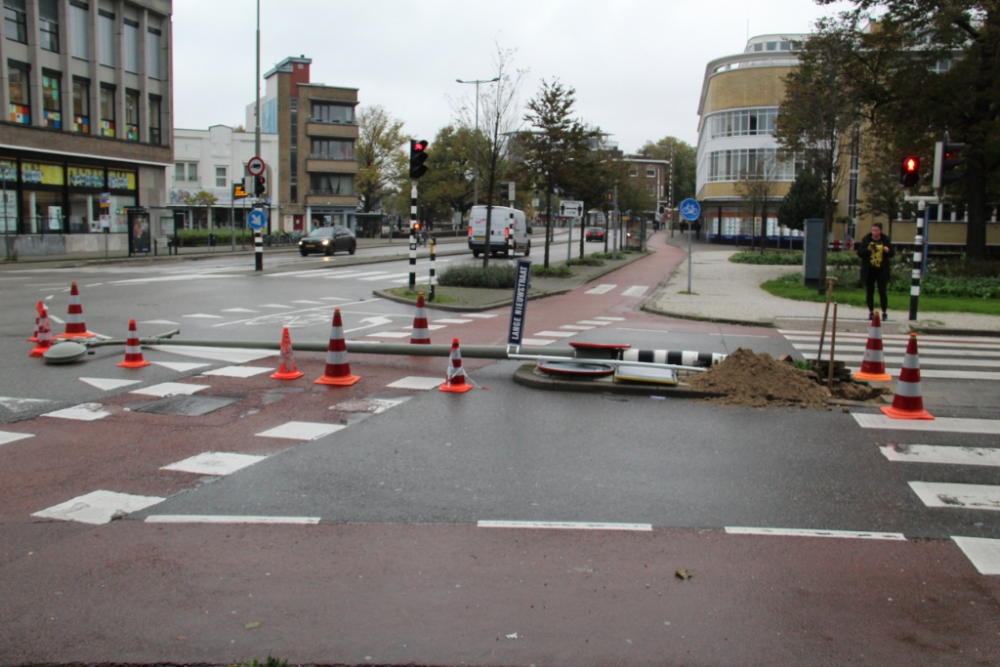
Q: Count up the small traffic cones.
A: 5